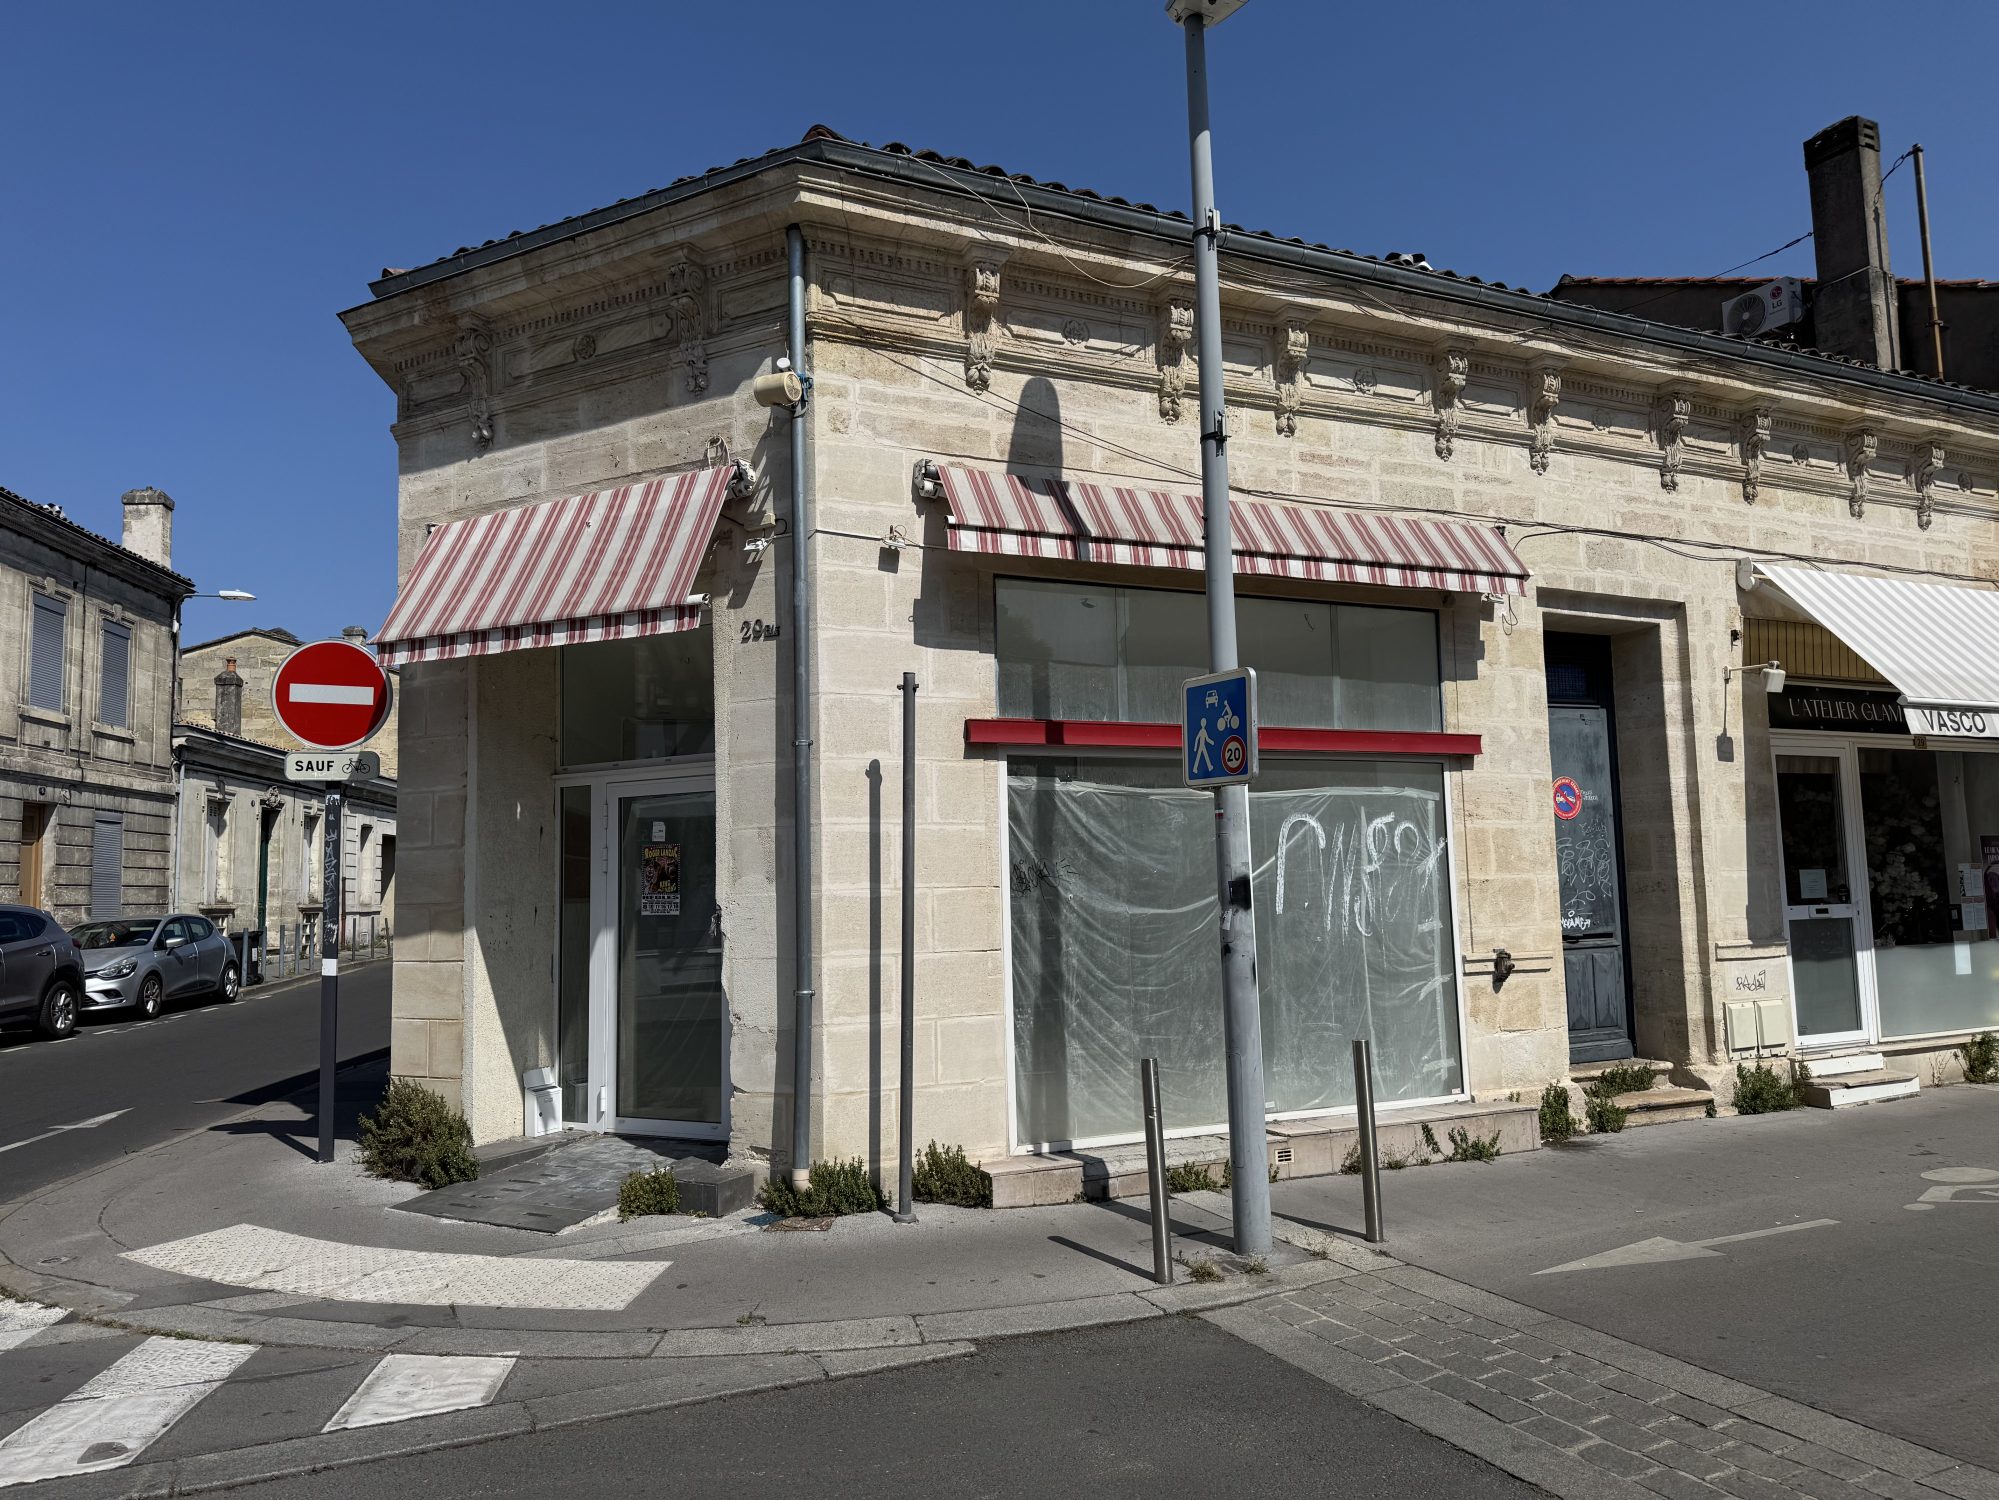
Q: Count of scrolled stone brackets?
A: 11